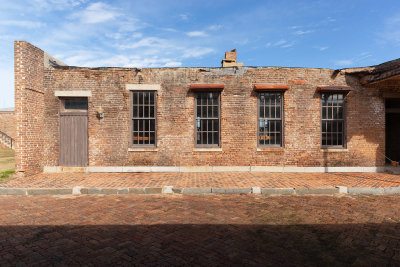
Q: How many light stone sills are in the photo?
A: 4